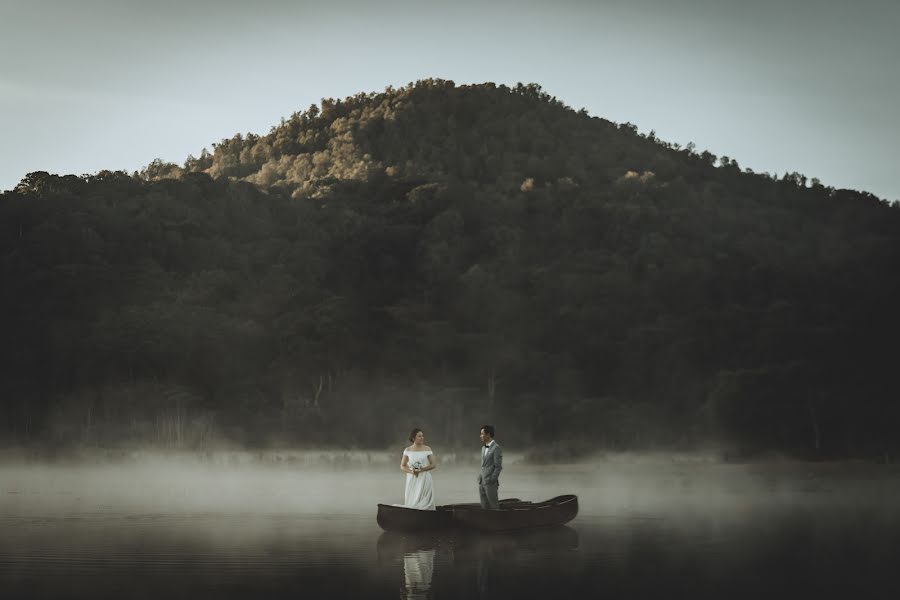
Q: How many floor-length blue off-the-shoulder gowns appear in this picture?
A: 0